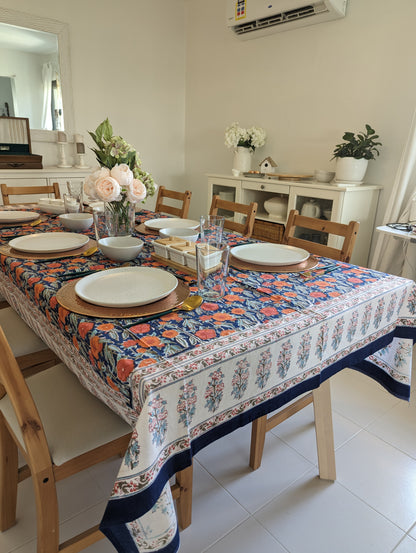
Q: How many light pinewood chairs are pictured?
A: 6